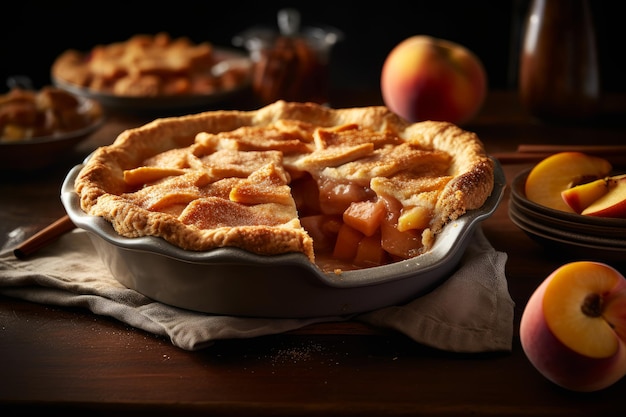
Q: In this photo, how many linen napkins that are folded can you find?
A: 1